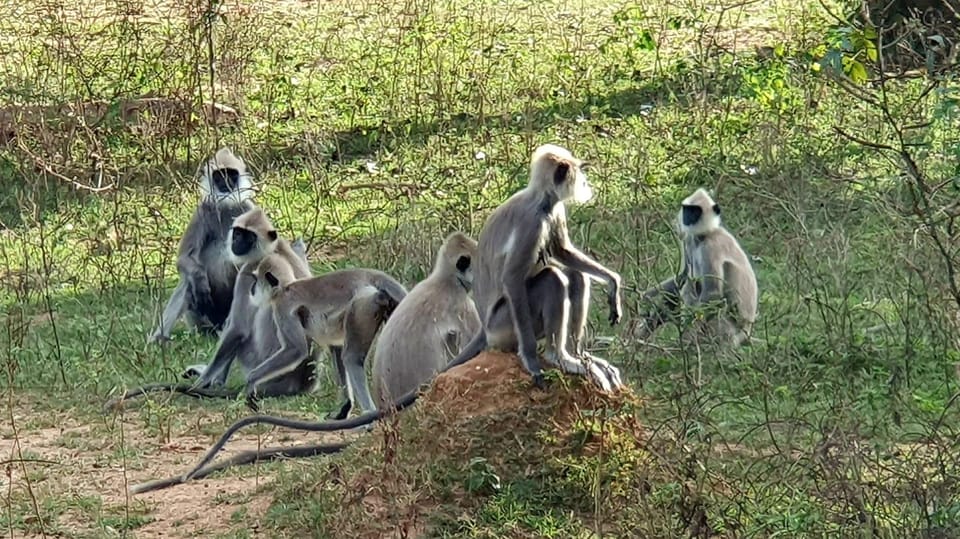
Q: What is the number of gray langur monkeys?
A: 6